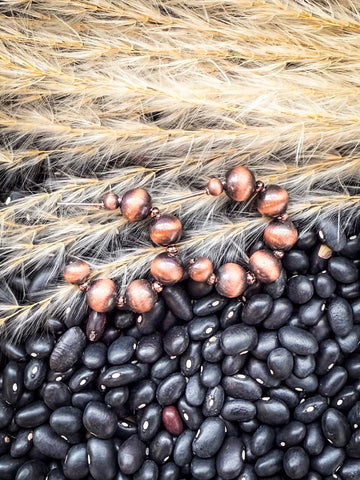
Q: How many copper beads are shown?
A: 14